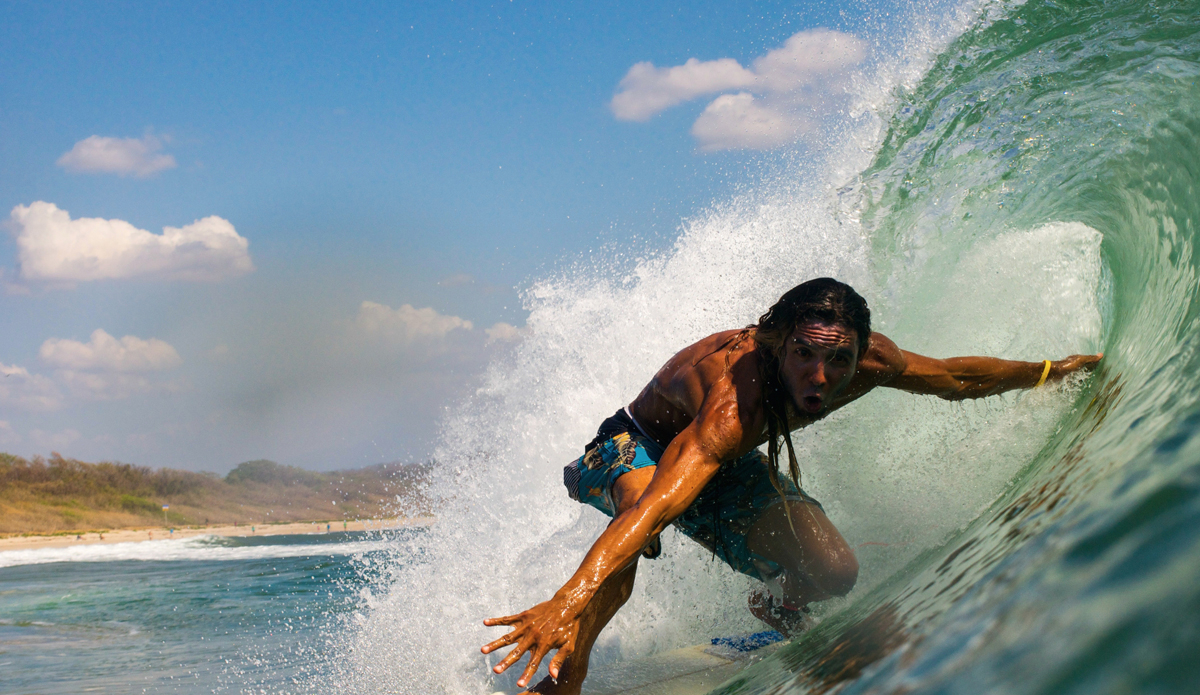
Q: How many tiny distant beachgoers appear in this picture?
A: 10